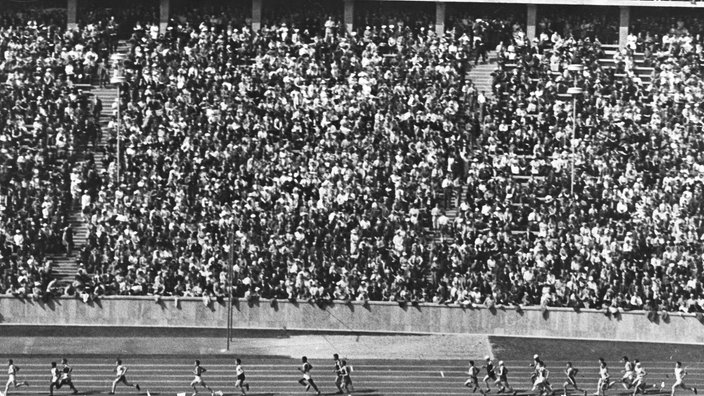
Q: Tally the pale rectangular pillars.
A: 7